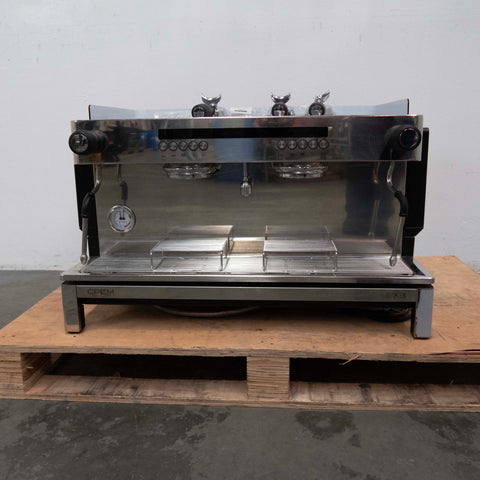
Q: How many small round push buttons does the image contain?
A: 10